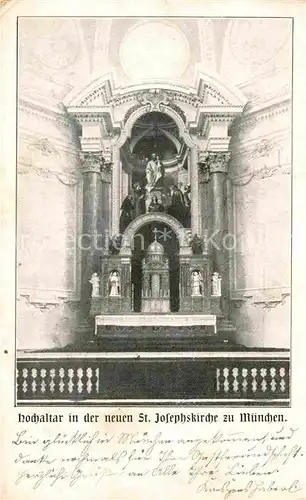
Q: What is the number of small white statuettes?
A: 4